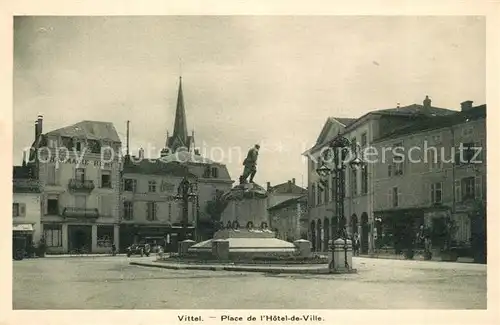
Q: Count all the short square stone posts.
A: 3